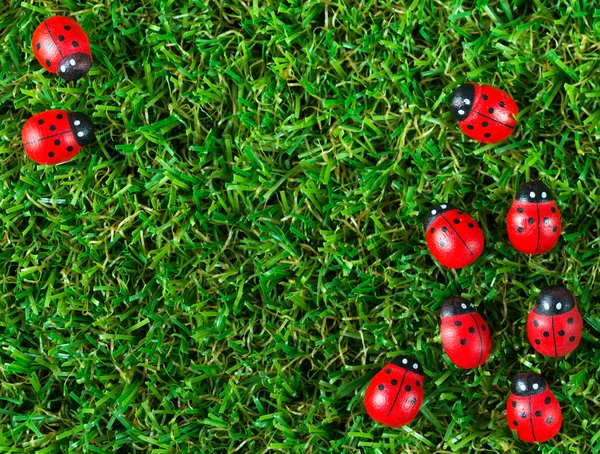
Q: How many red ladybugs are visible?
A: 9